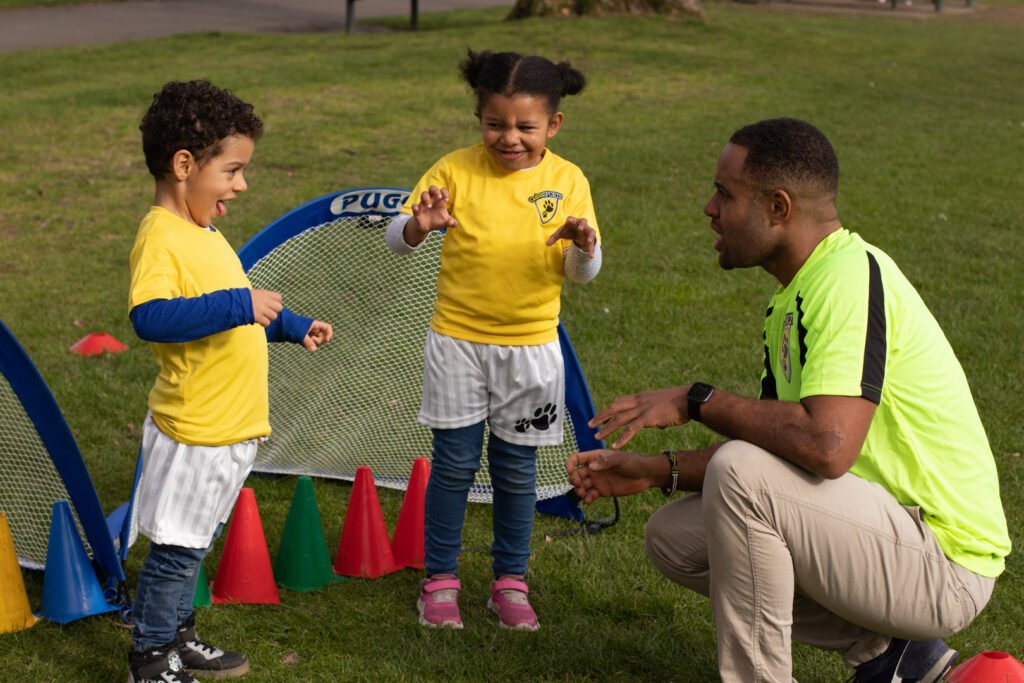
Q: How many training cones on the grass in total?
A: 9